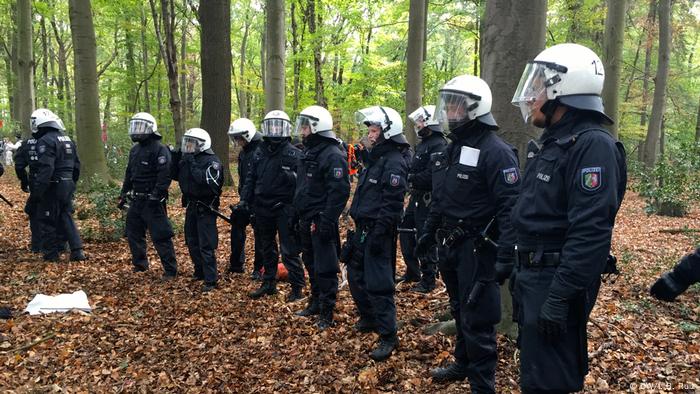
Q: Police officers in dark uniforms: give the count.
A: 11